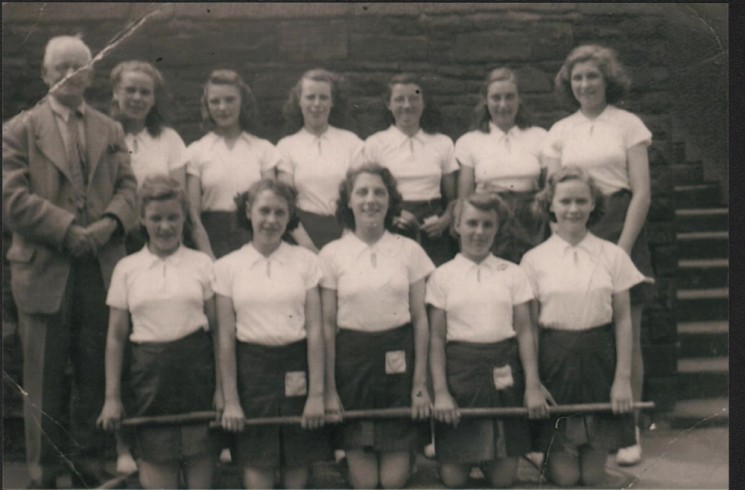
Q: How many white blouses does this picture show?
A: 11